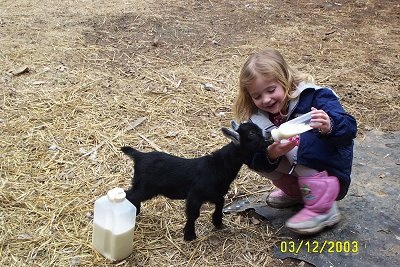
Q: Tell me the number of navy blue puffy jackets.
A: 1